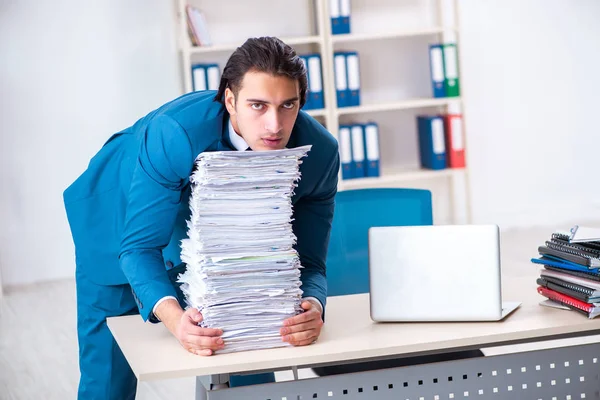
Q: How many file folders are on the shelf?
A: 15